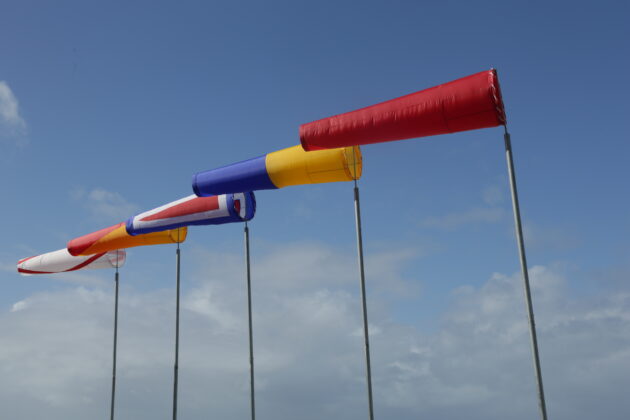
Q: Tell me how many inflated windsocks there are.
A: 5